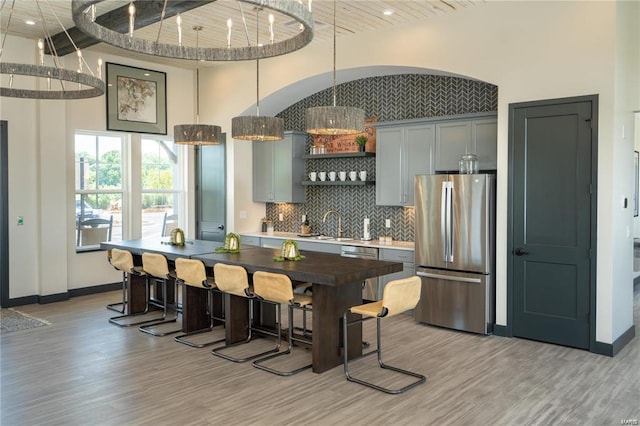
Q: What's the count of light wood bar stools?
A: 6